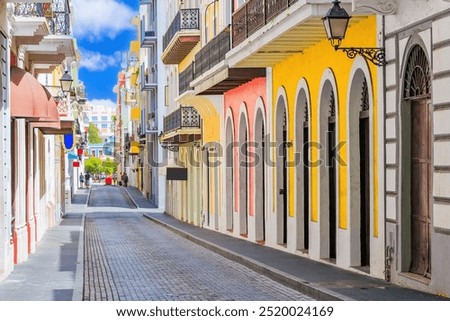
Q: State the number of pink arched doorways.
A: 3